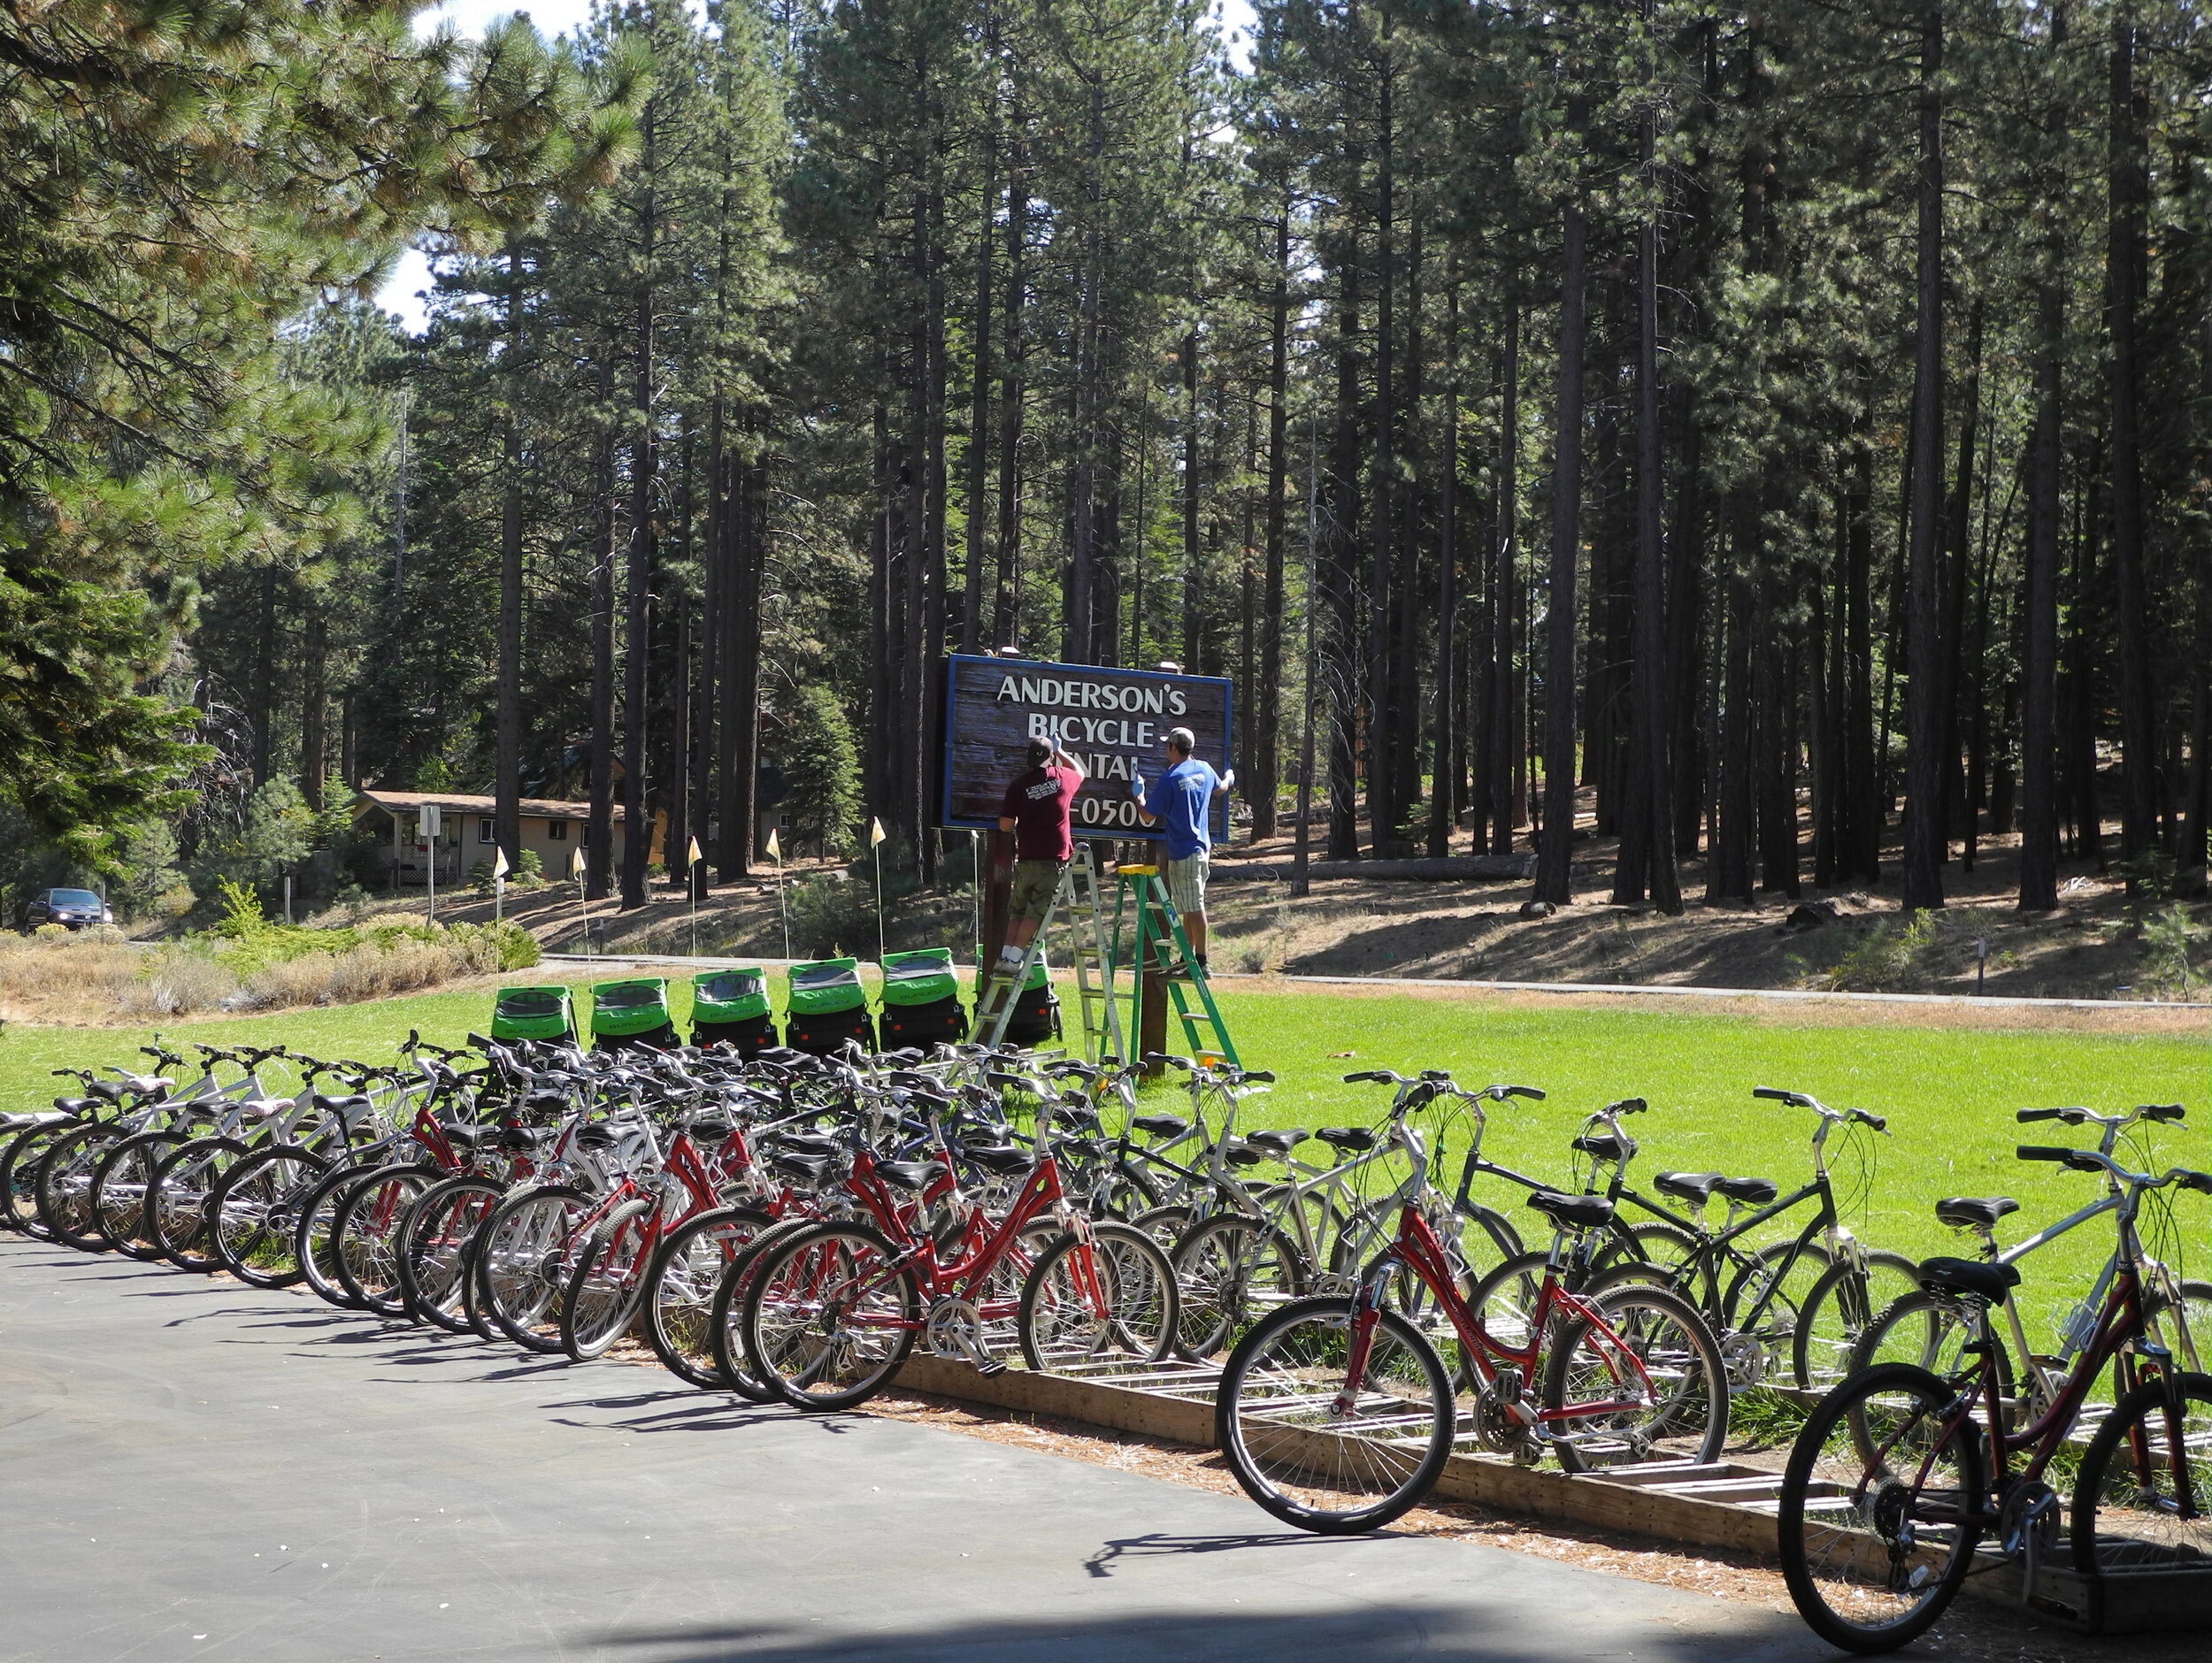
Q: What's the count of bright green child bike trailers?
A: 6